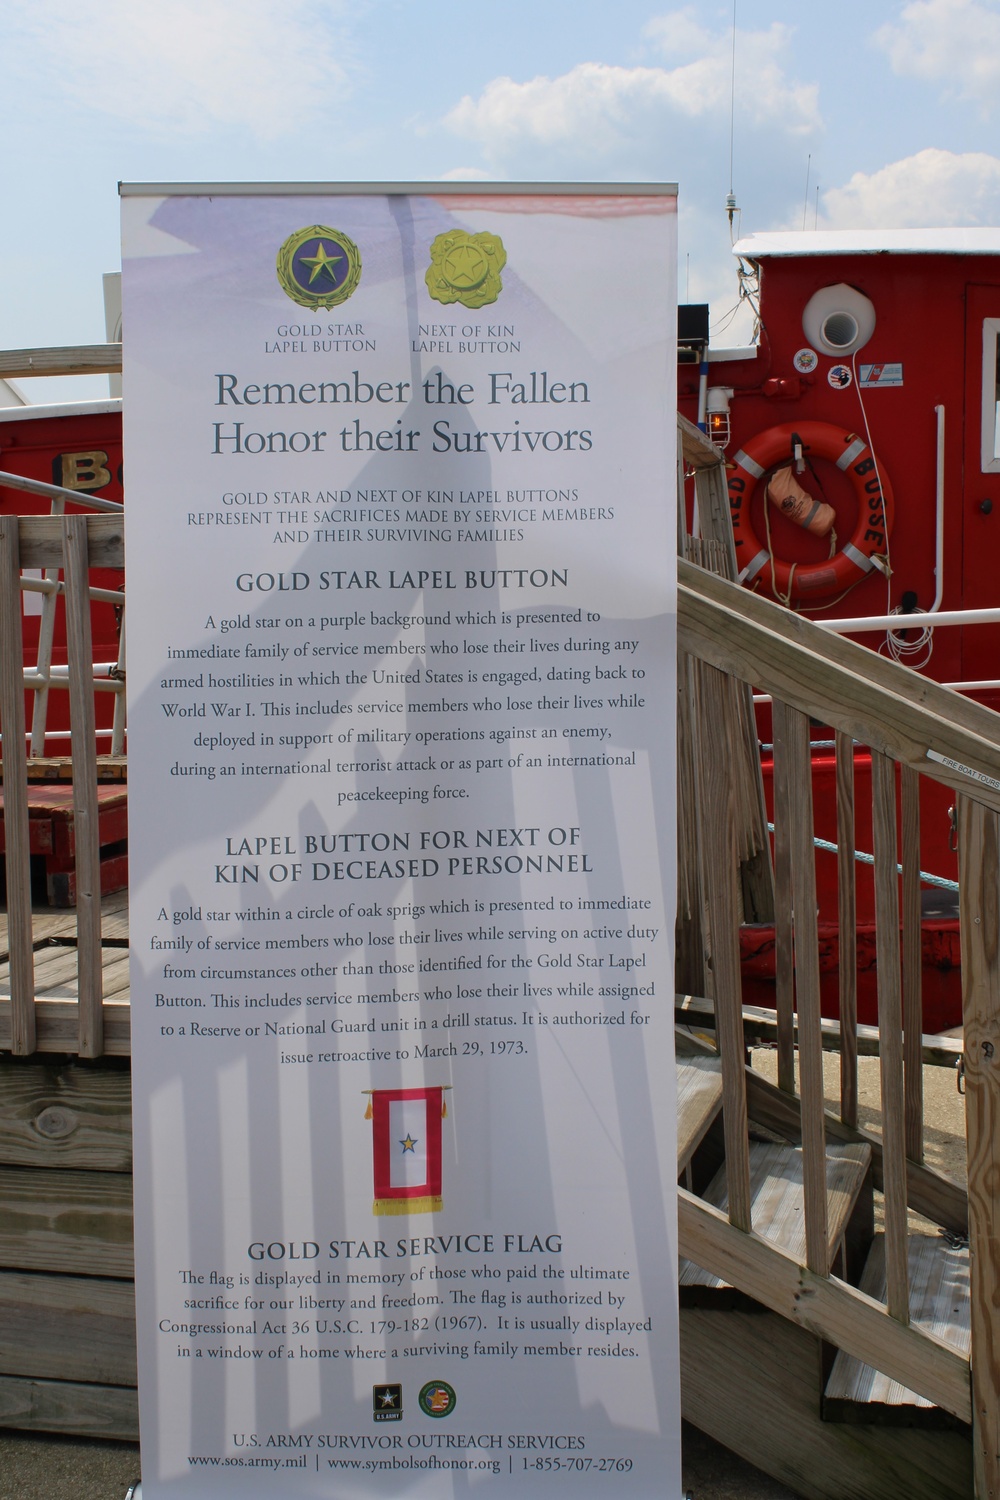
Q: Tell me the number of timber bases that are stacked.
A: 4